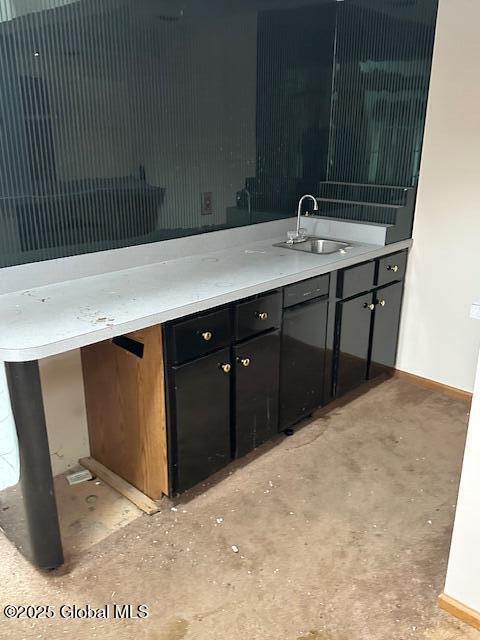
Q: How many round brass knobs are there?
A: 7